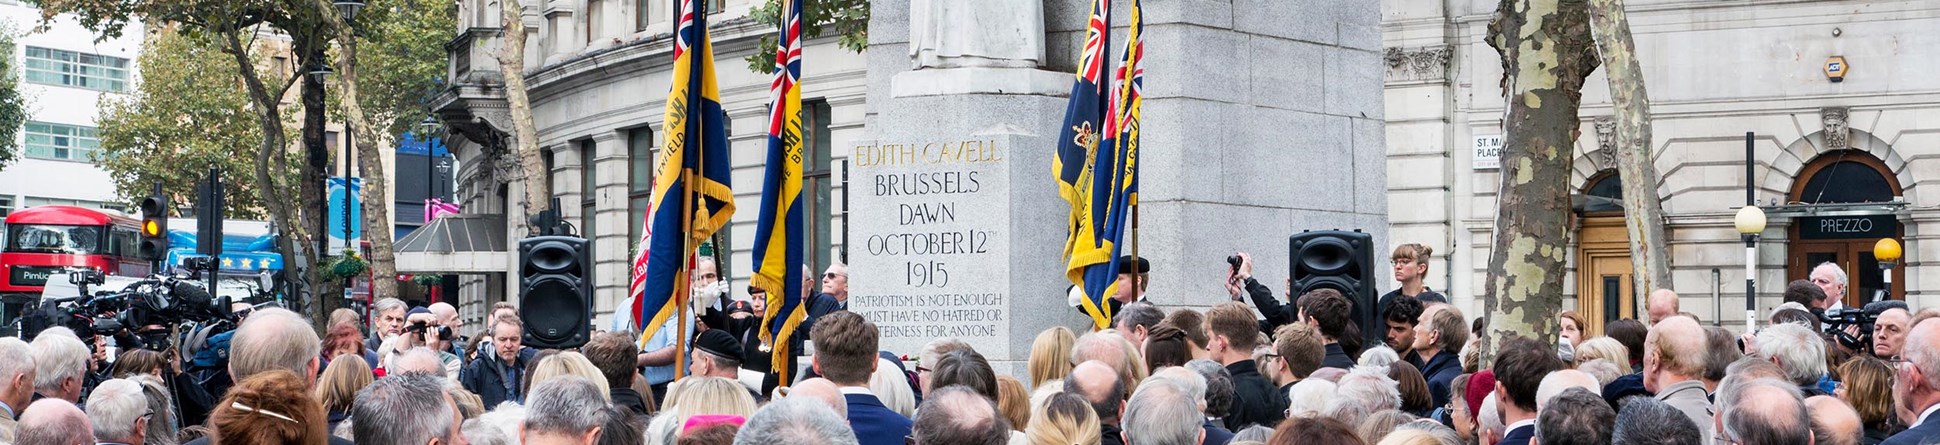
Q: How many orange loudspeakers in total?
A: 0